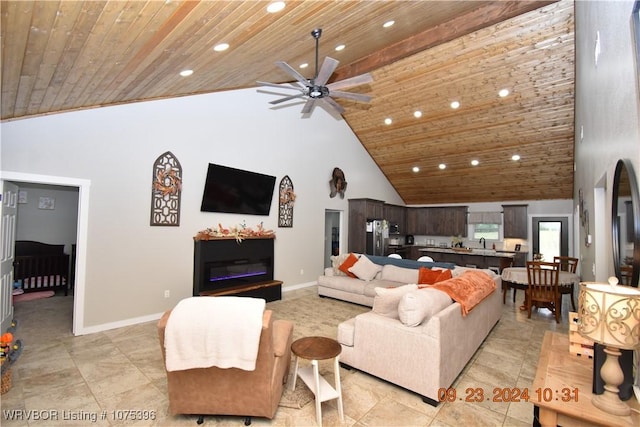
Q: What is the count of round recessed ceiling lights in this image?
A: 14